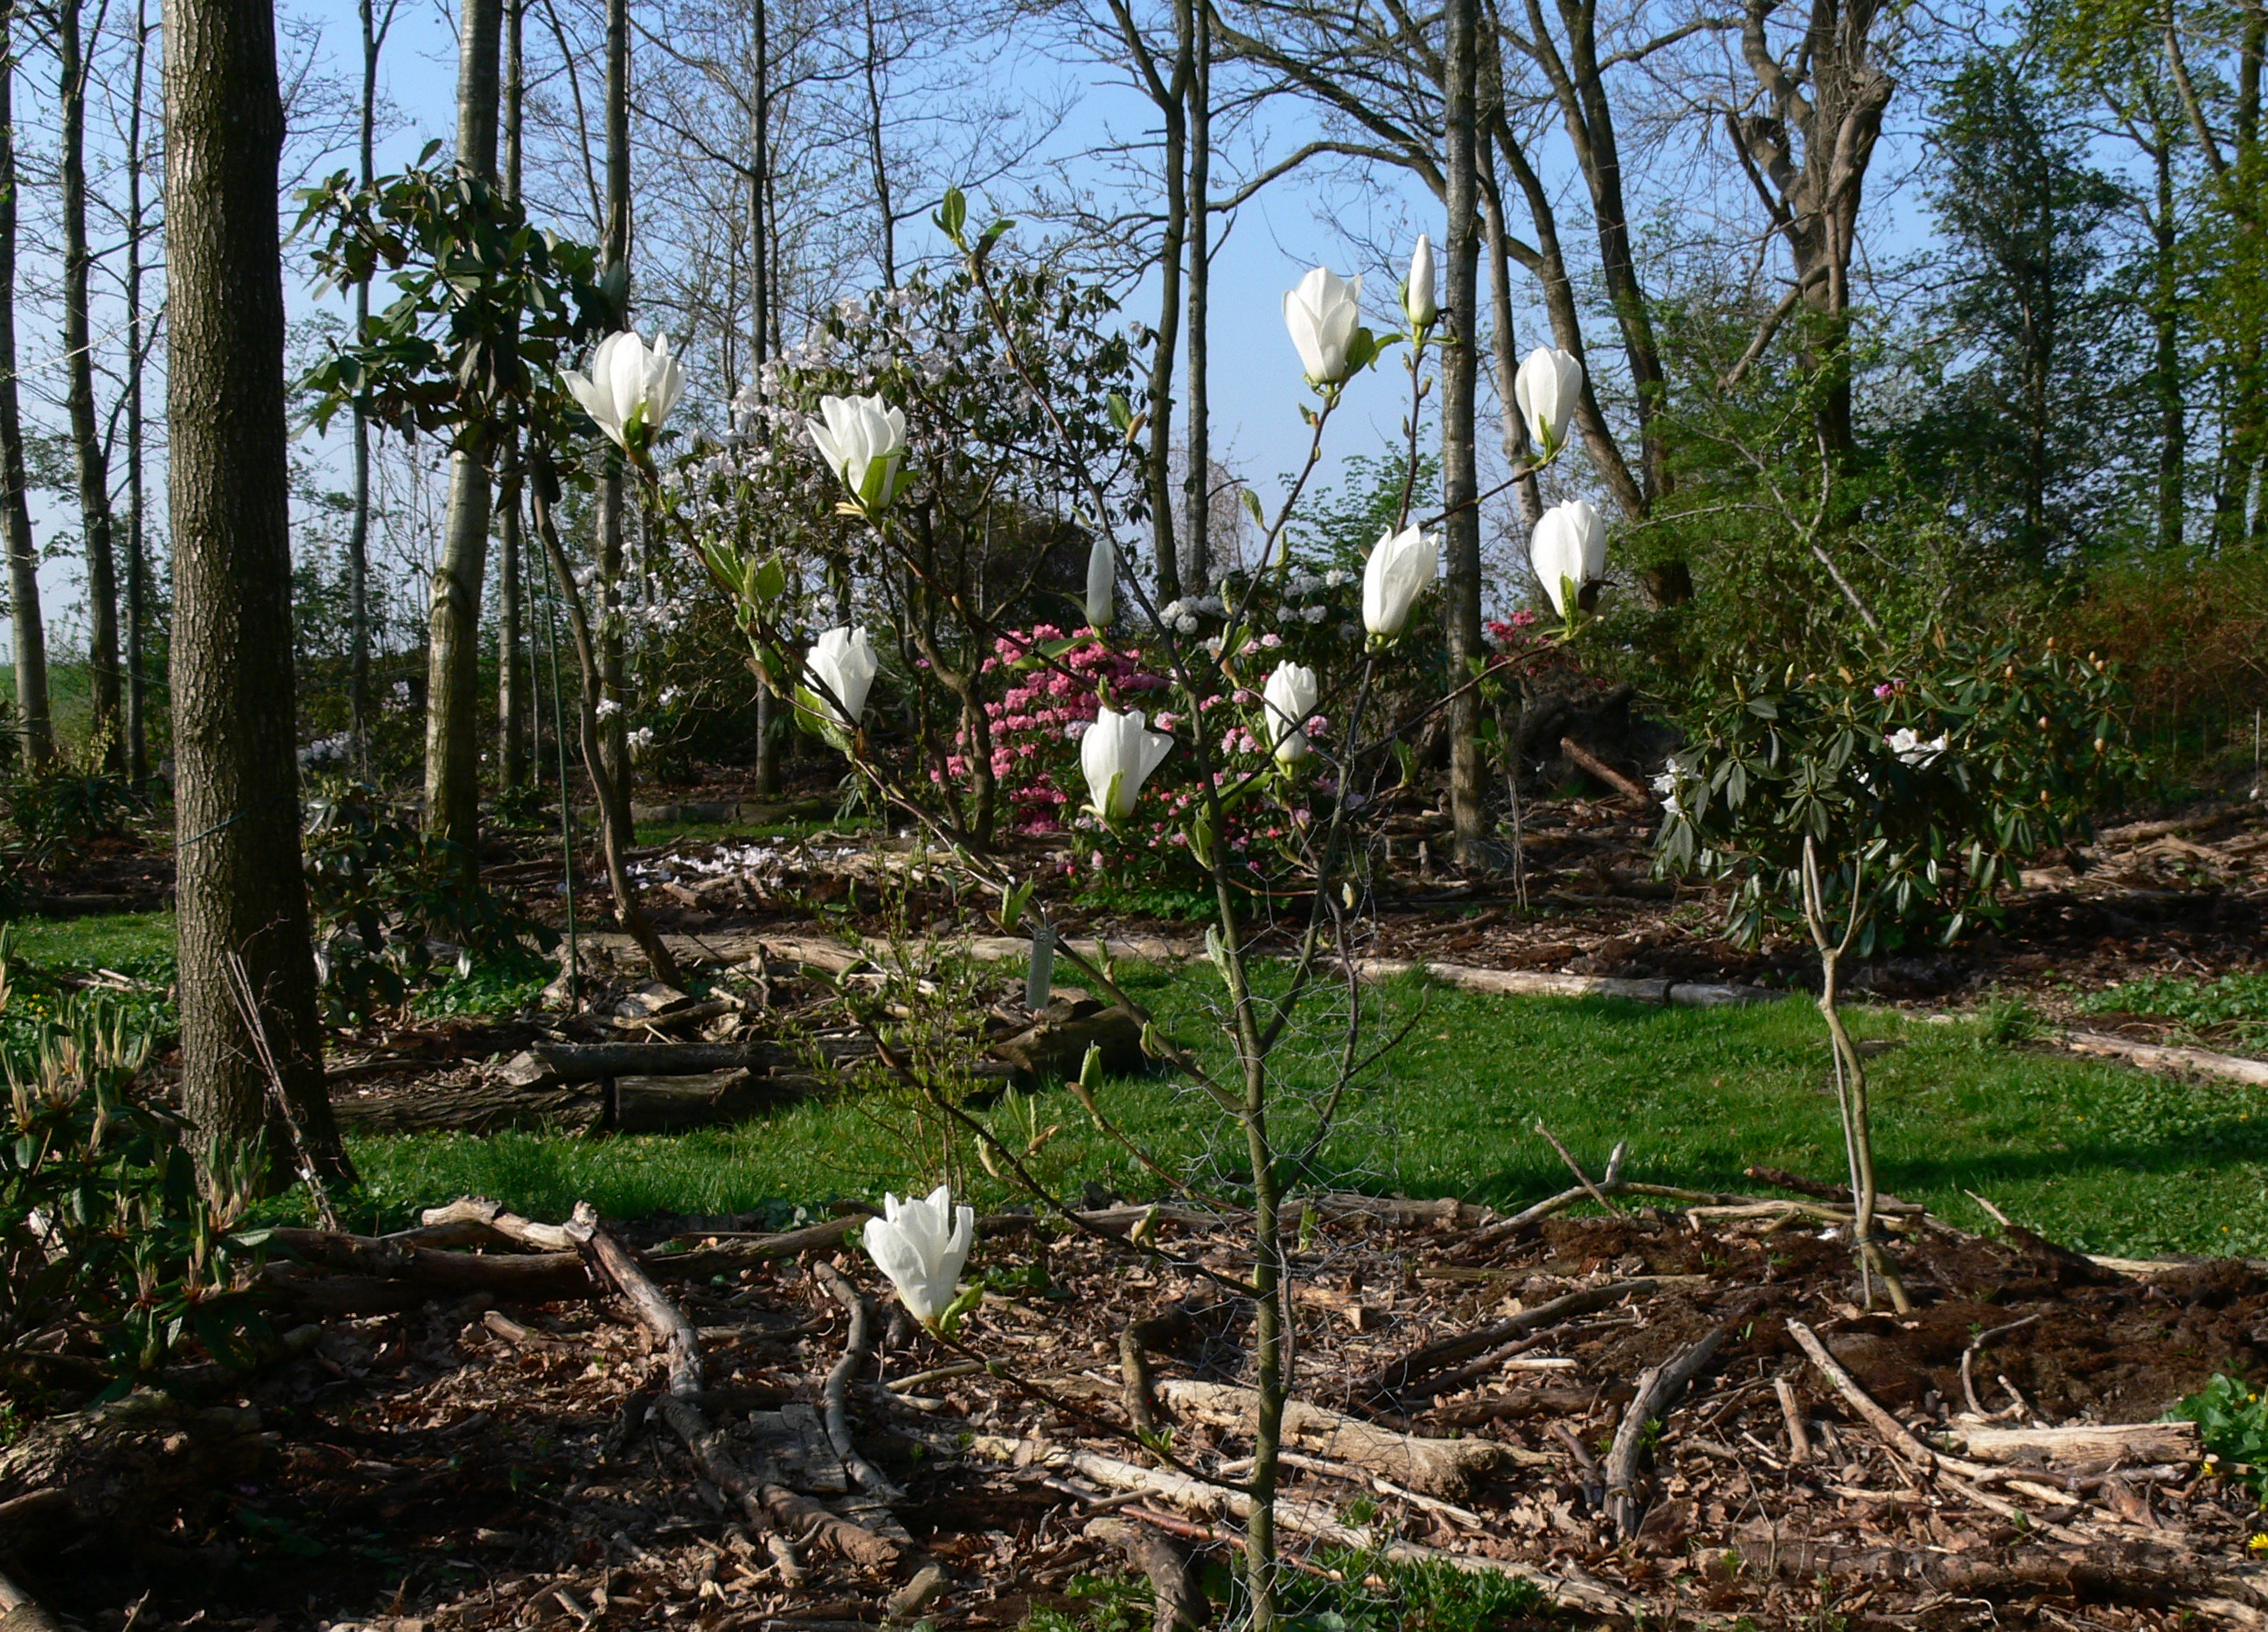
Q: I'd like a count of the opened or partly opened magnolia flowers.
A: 10